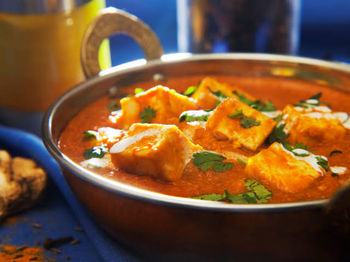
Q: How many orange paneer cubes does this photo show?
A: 6